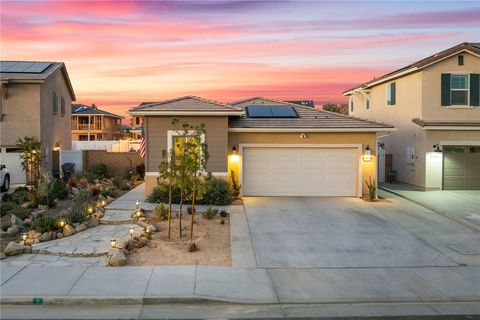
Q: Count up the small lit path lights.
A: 9